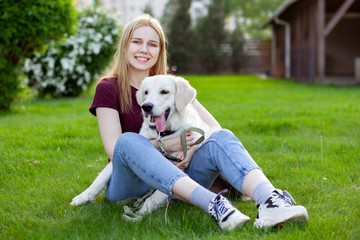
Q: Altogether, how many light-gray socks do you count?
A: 2